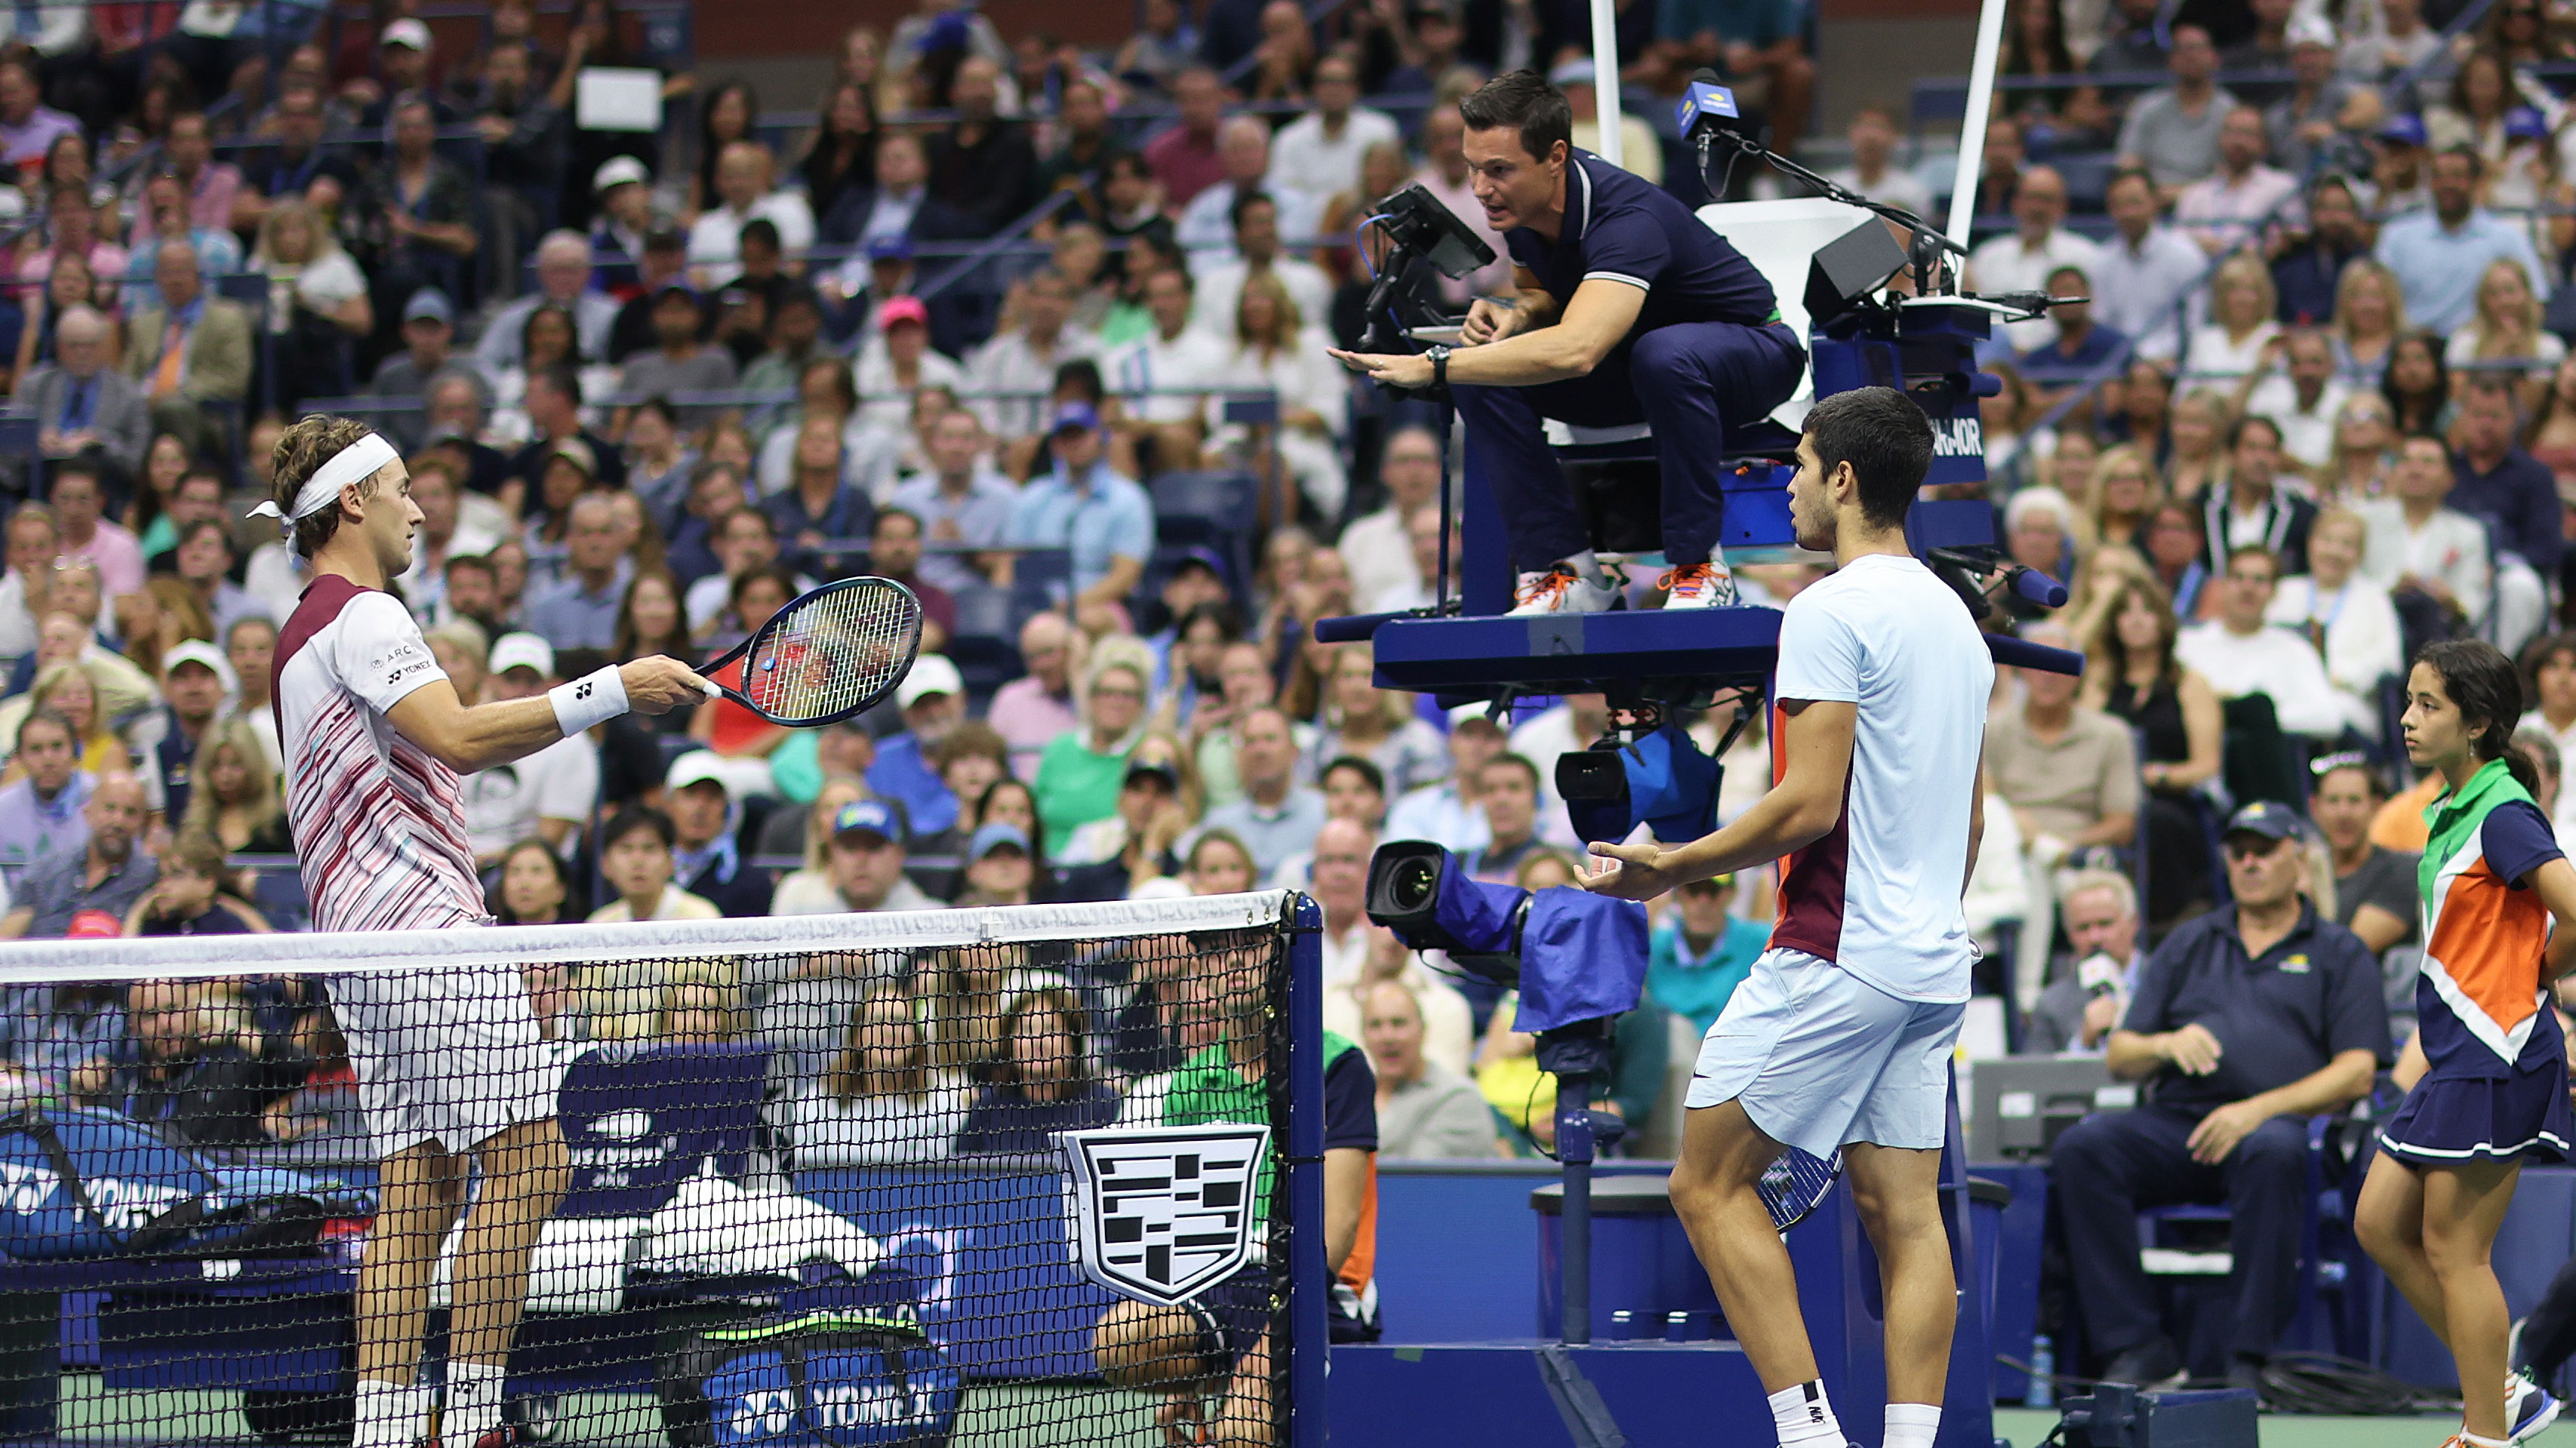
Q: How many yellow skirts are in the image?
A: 0